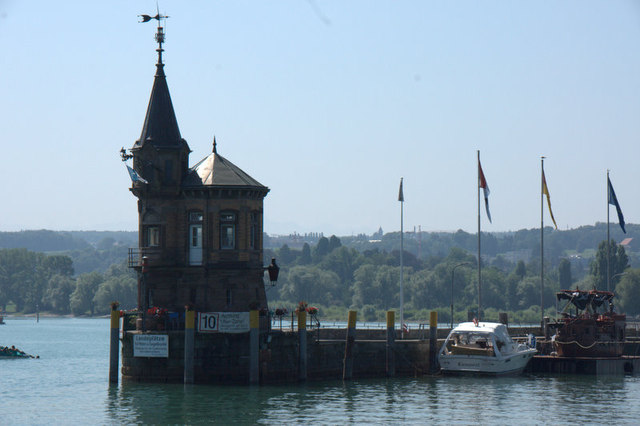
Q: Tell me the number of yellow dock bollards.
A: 7